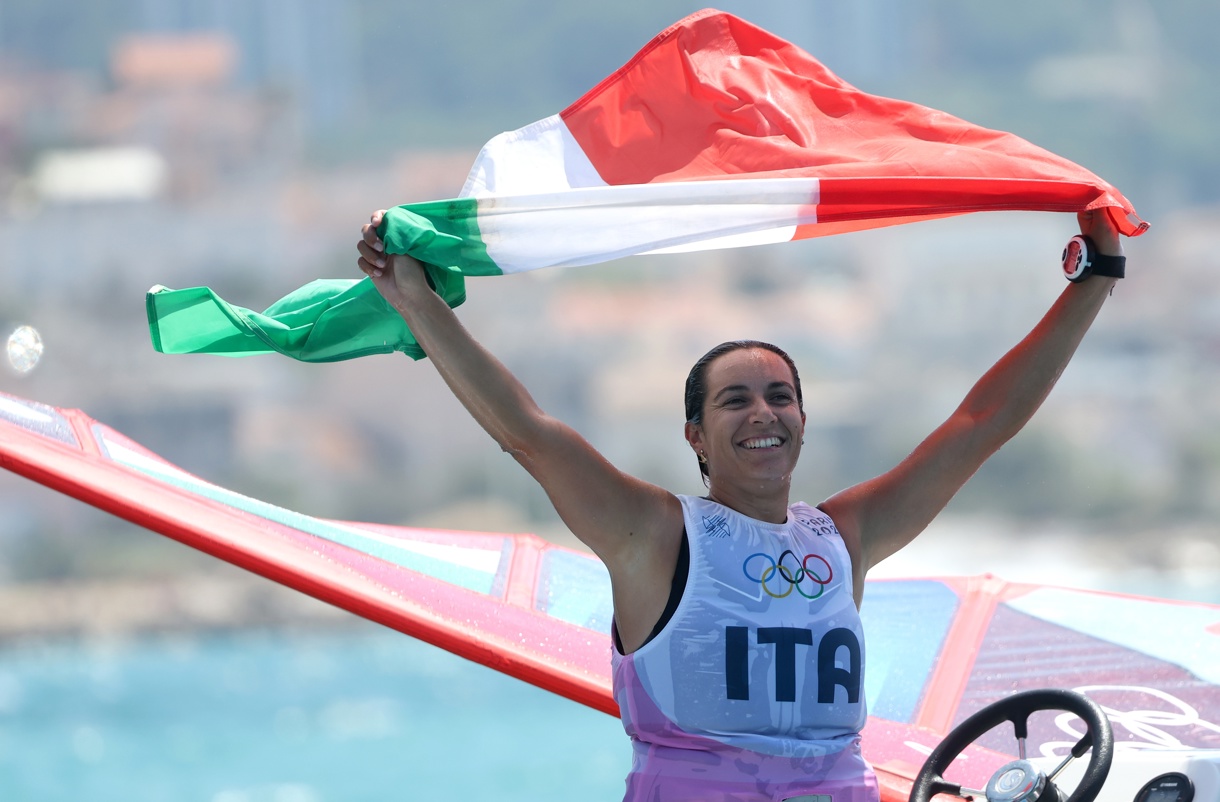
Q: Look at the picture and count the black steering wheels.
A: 1